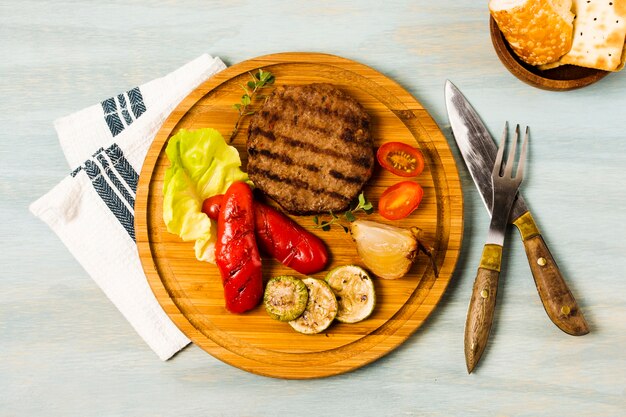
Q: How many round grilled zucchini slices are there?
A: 3